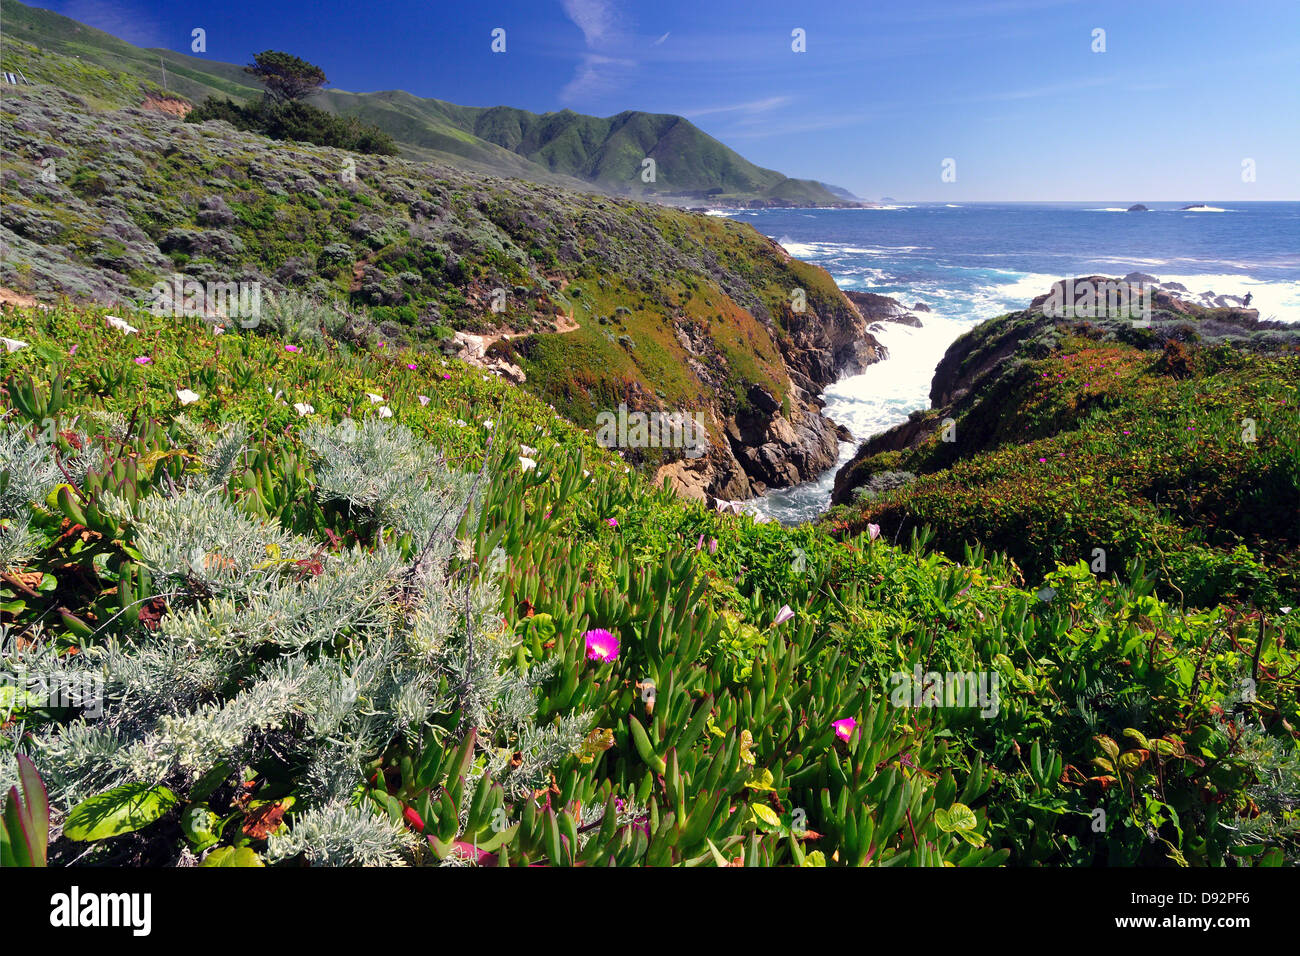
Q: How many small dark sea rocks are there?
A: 2